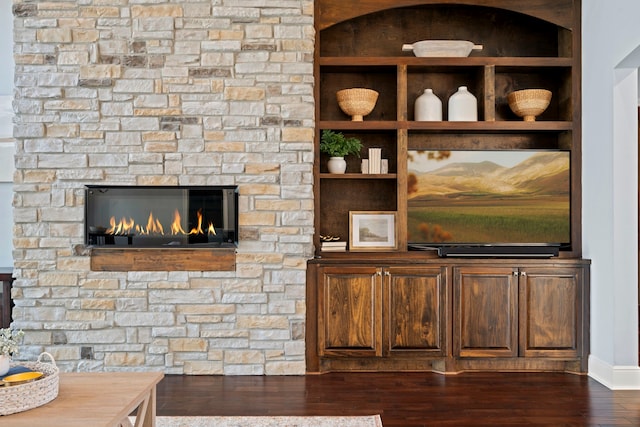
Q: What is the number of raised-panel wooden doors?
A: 4